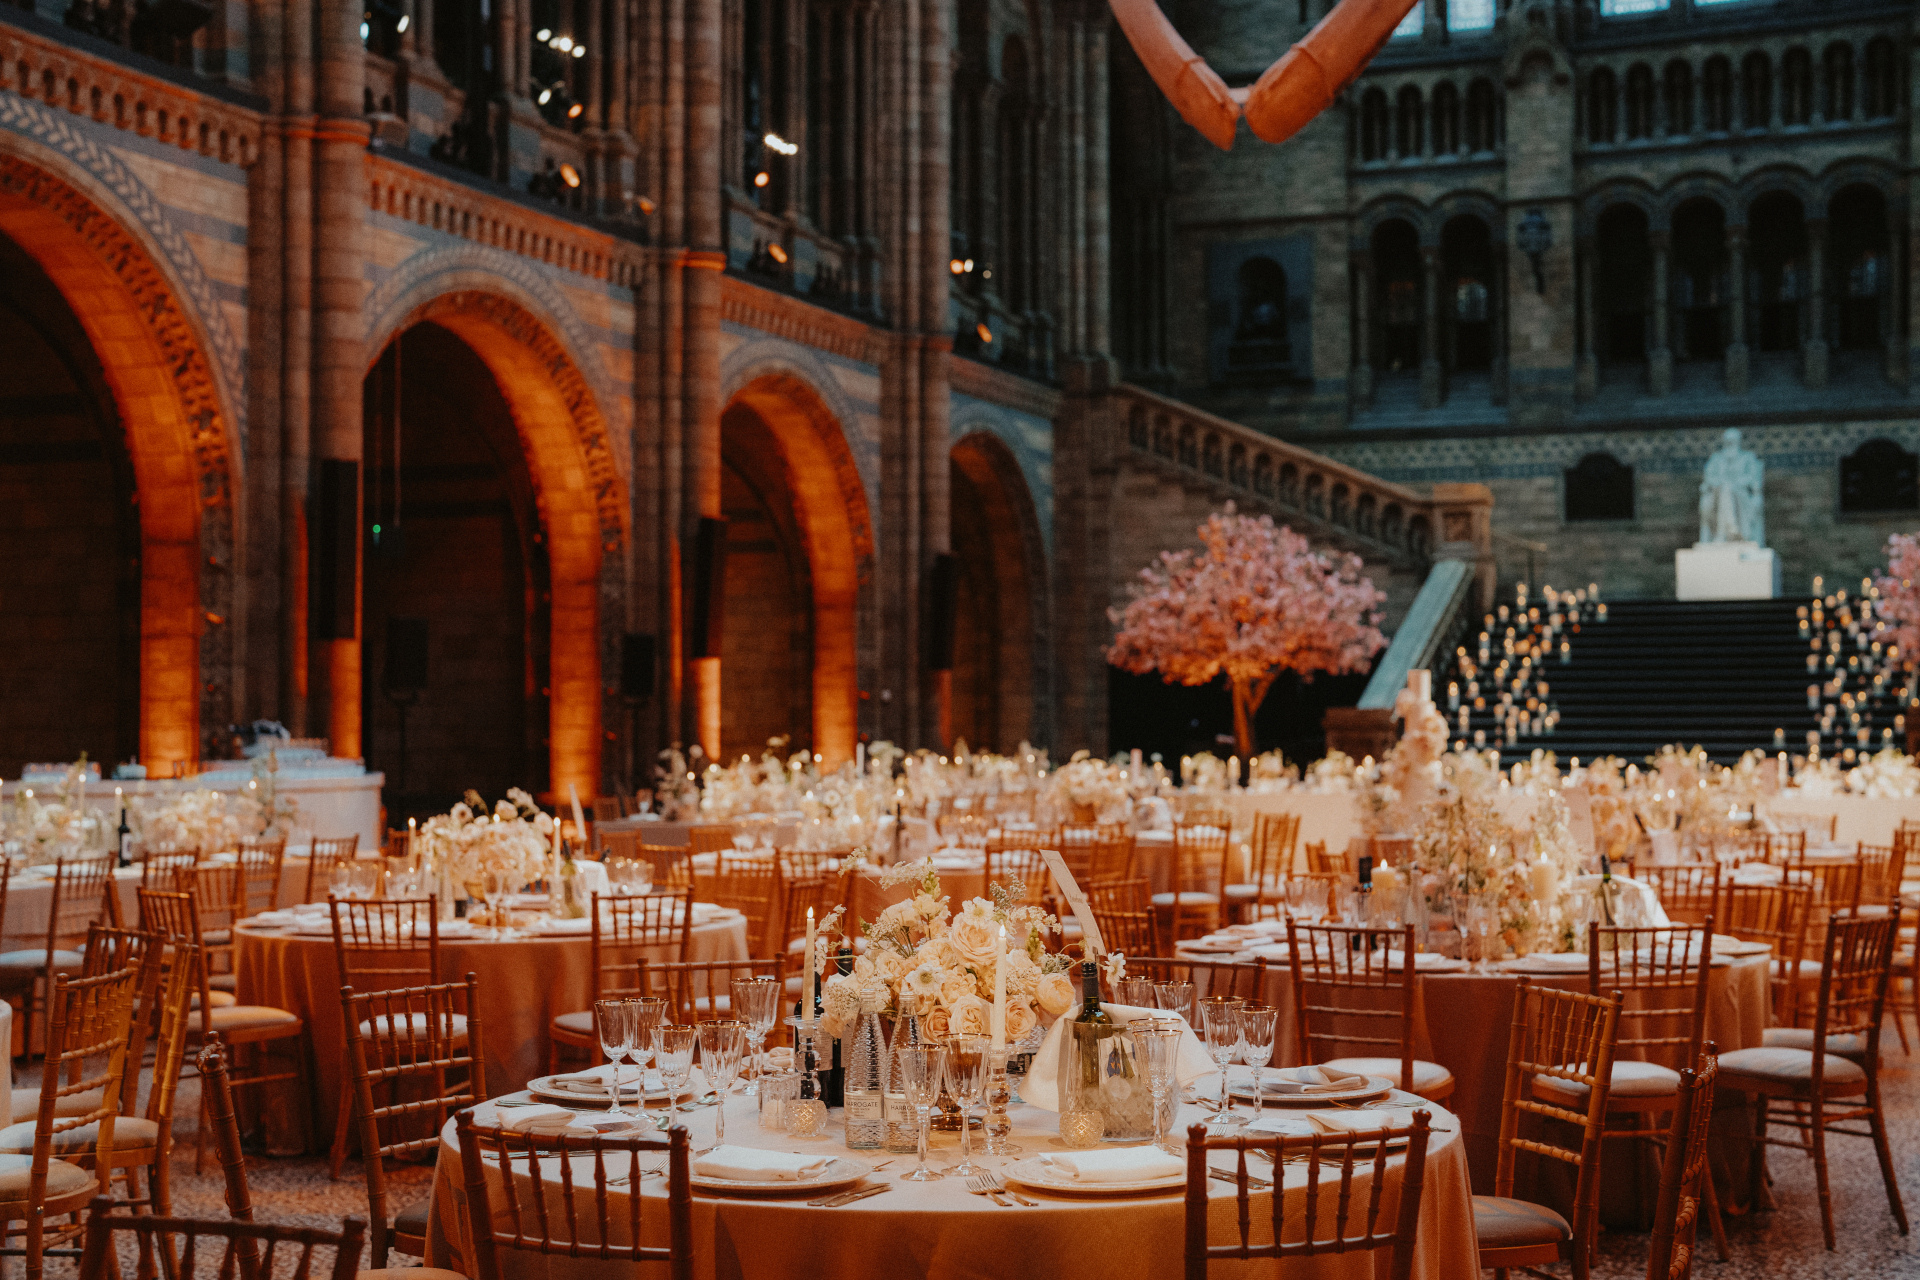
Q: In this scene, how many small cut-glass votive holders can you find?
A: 2